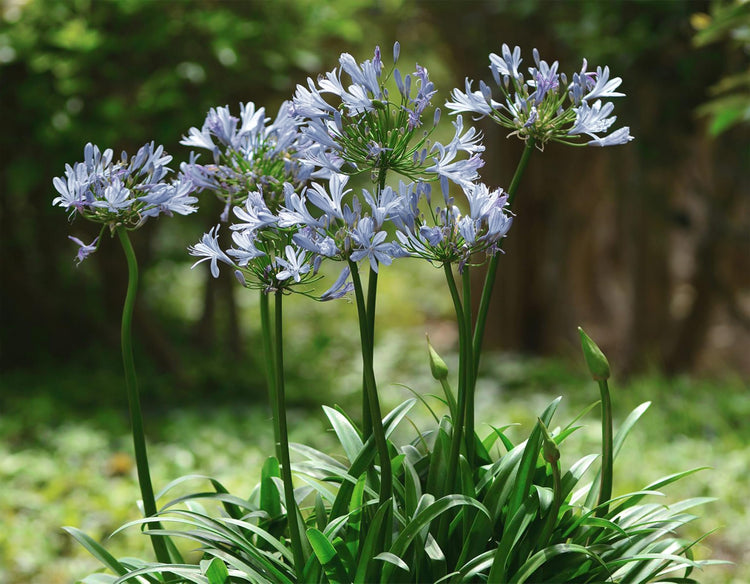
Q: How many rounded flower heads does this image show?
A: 7